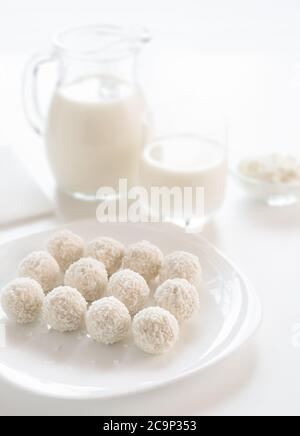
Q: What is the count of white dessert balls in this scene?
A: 12